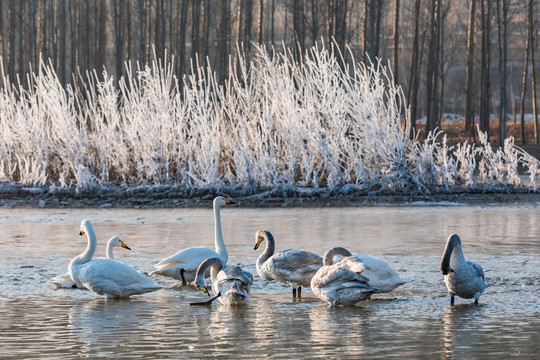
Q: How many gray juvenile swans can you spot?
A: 4